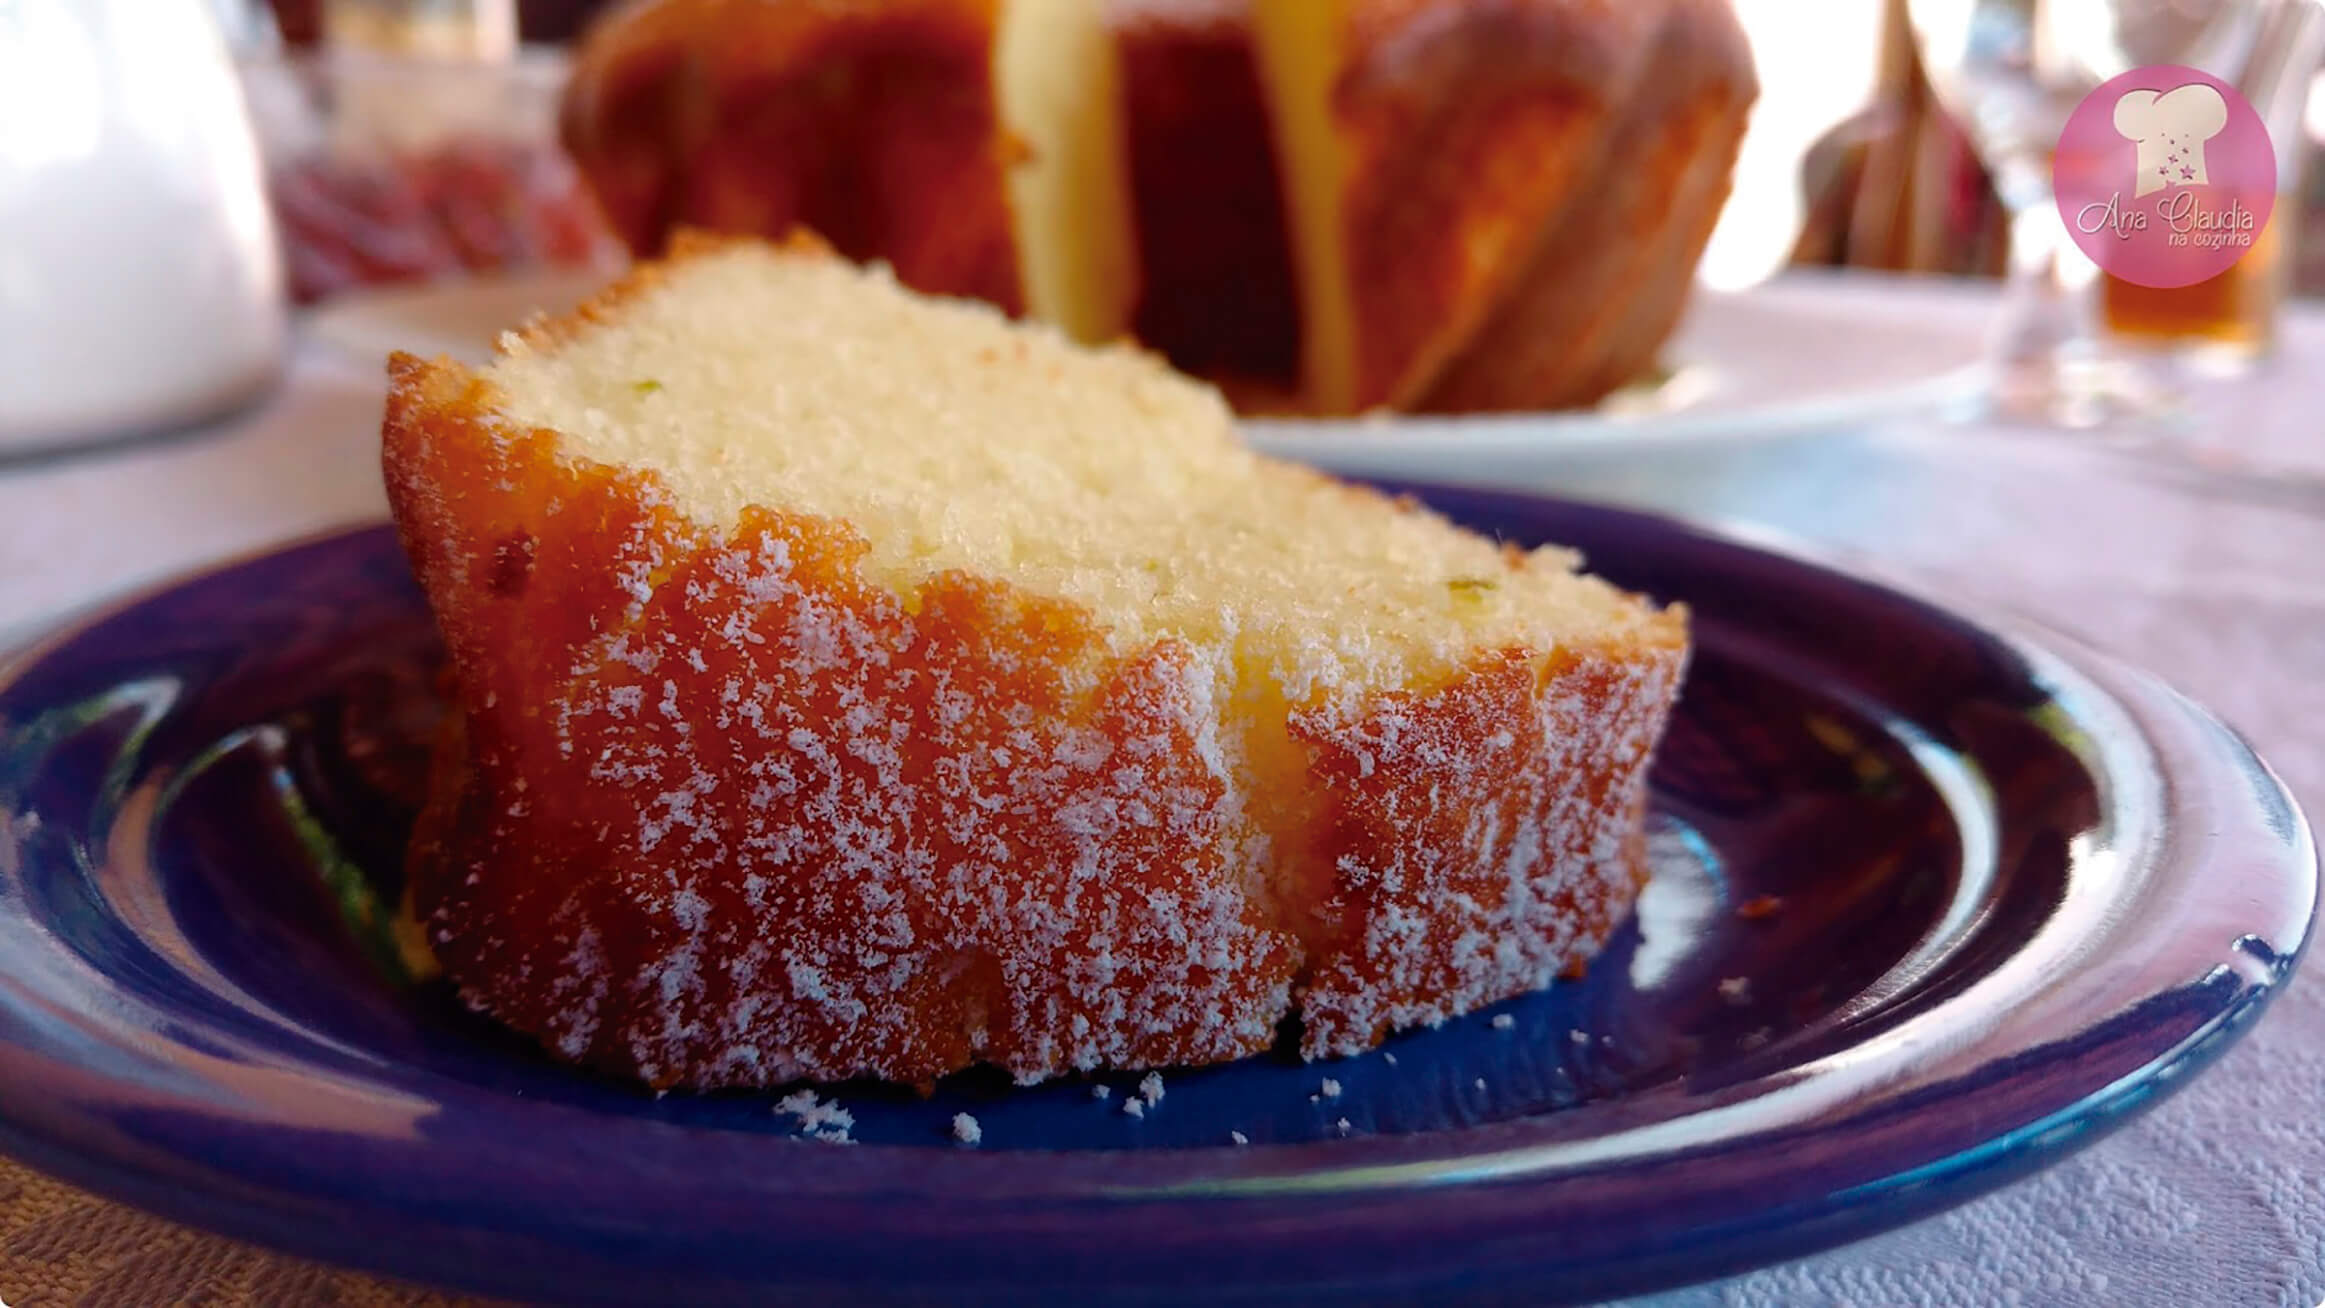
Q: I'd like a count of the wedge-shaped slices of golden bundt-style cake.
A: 1